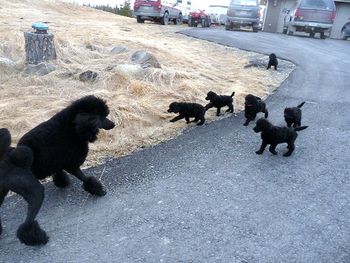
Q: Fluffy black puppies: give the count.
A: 6